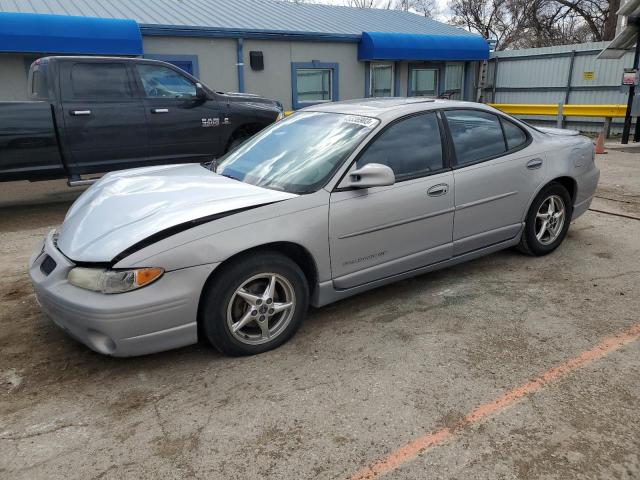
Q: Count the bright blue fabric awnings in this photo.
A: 2